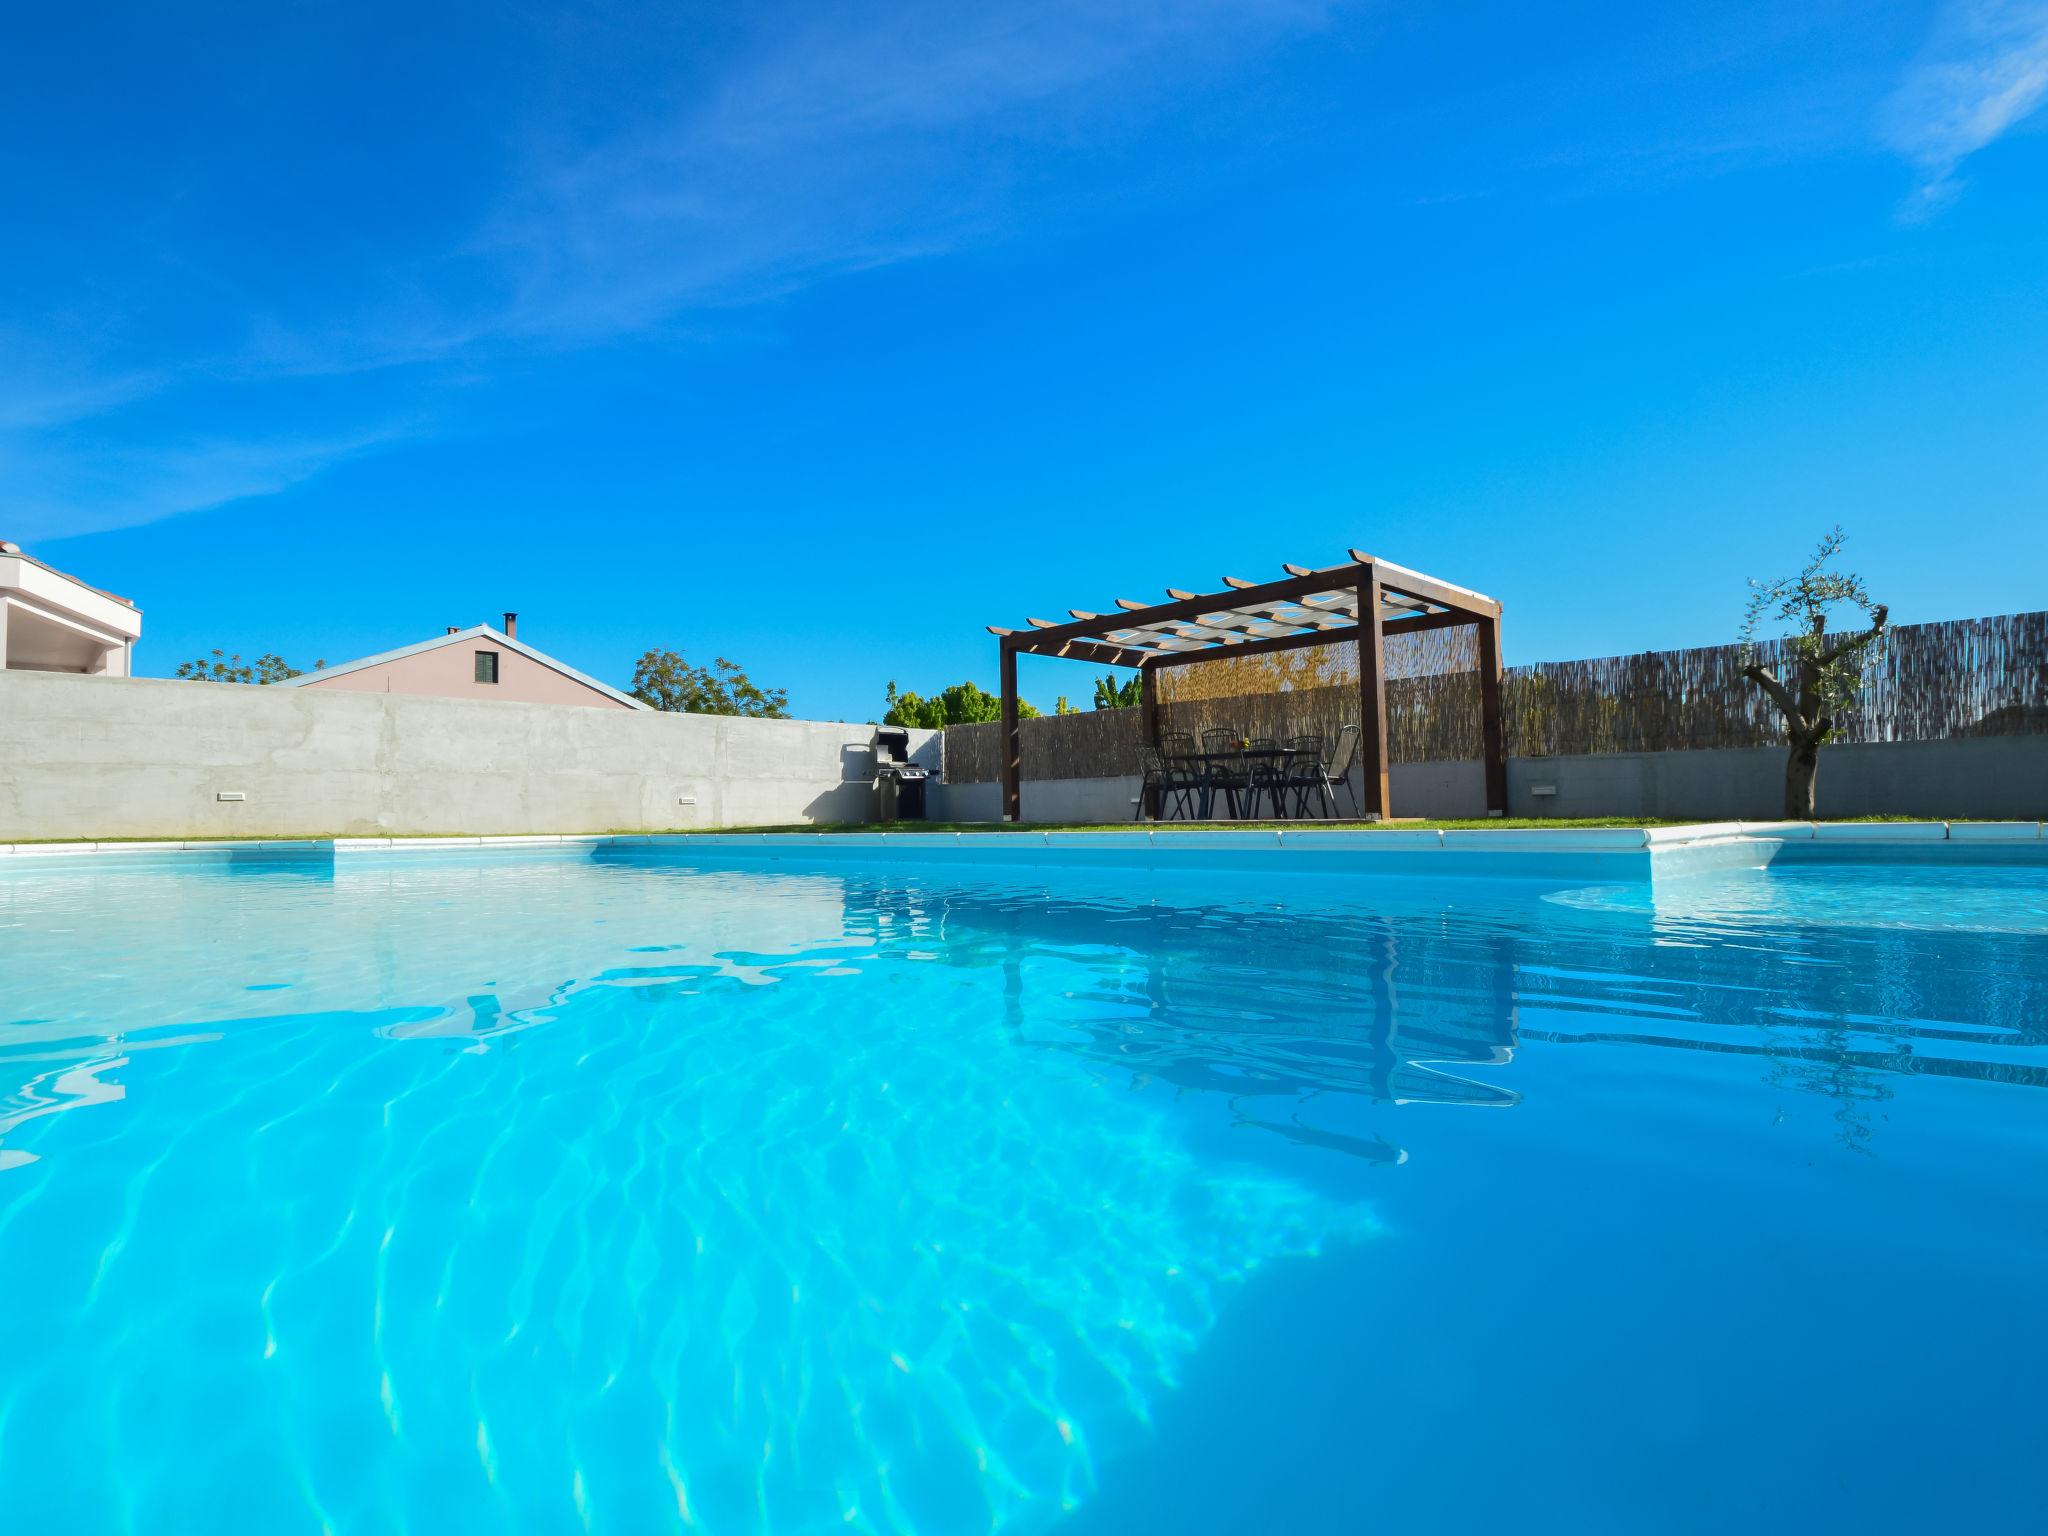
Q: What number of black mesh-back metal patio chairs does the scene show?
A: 6